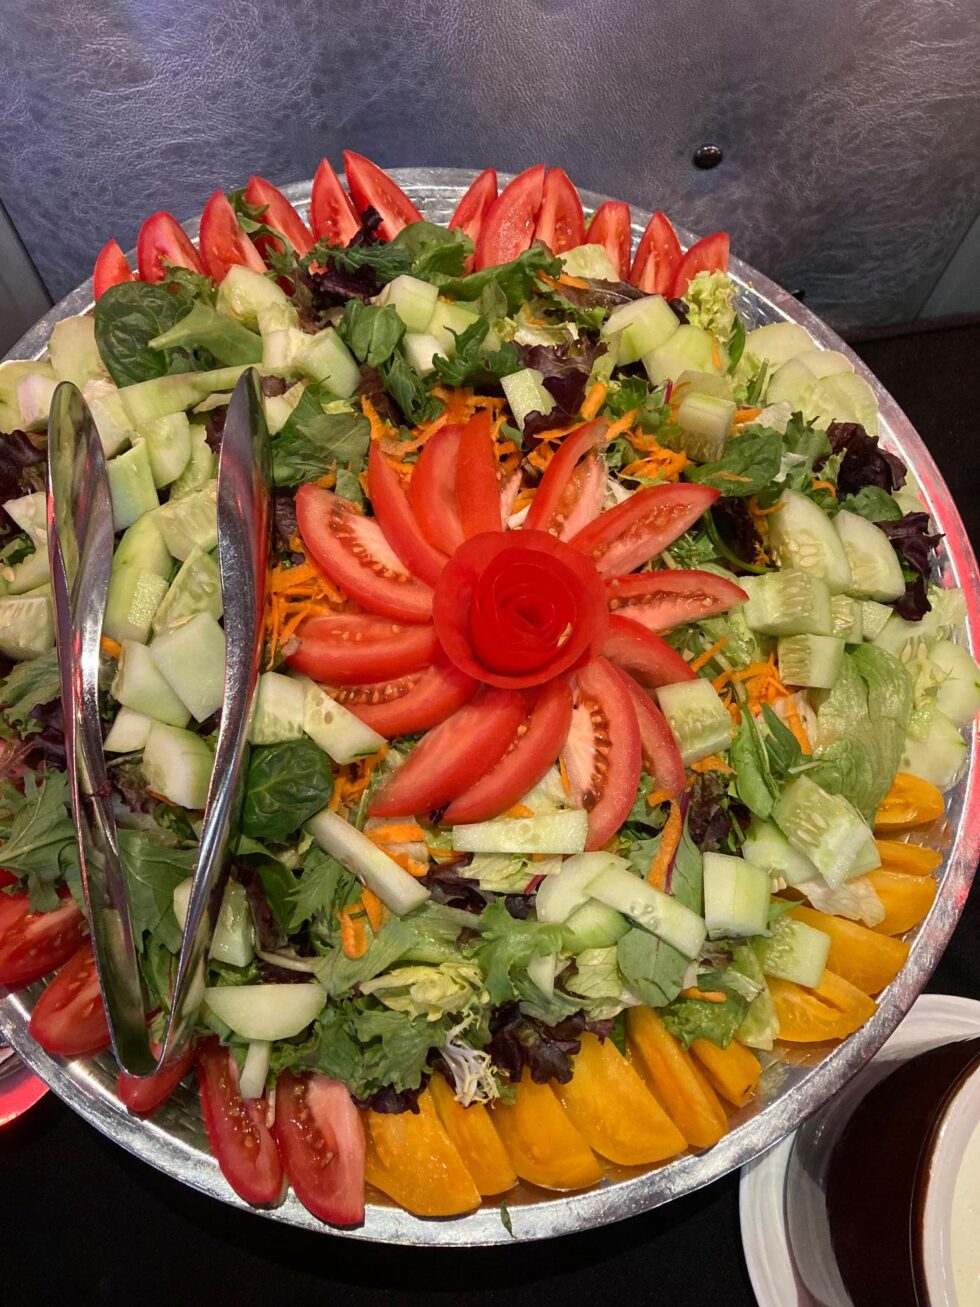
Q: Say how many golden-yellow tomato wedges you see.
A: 11